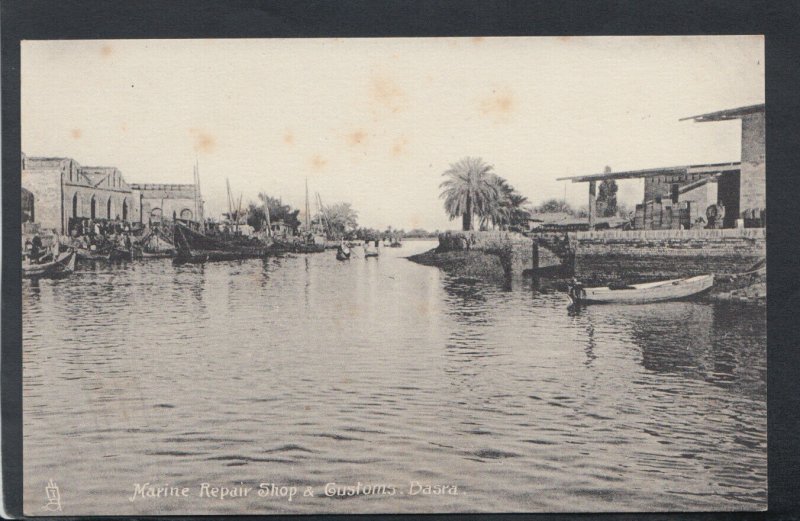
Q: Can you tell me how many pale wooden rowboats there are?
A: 1